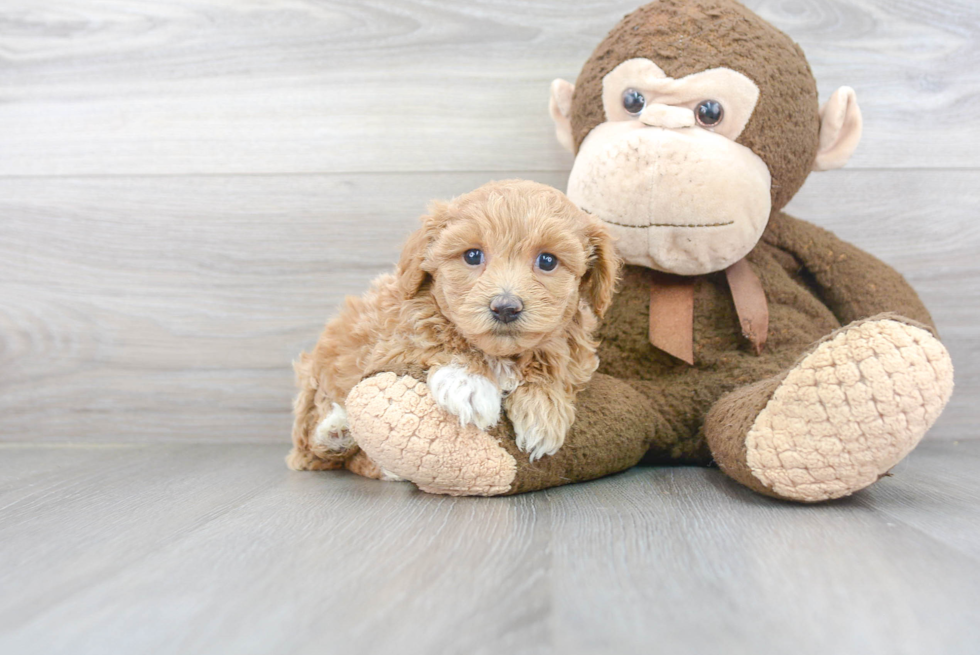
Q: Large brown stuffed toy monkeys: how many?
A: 1